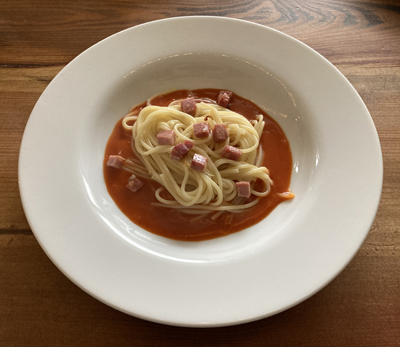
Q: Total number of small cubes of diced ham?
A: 11